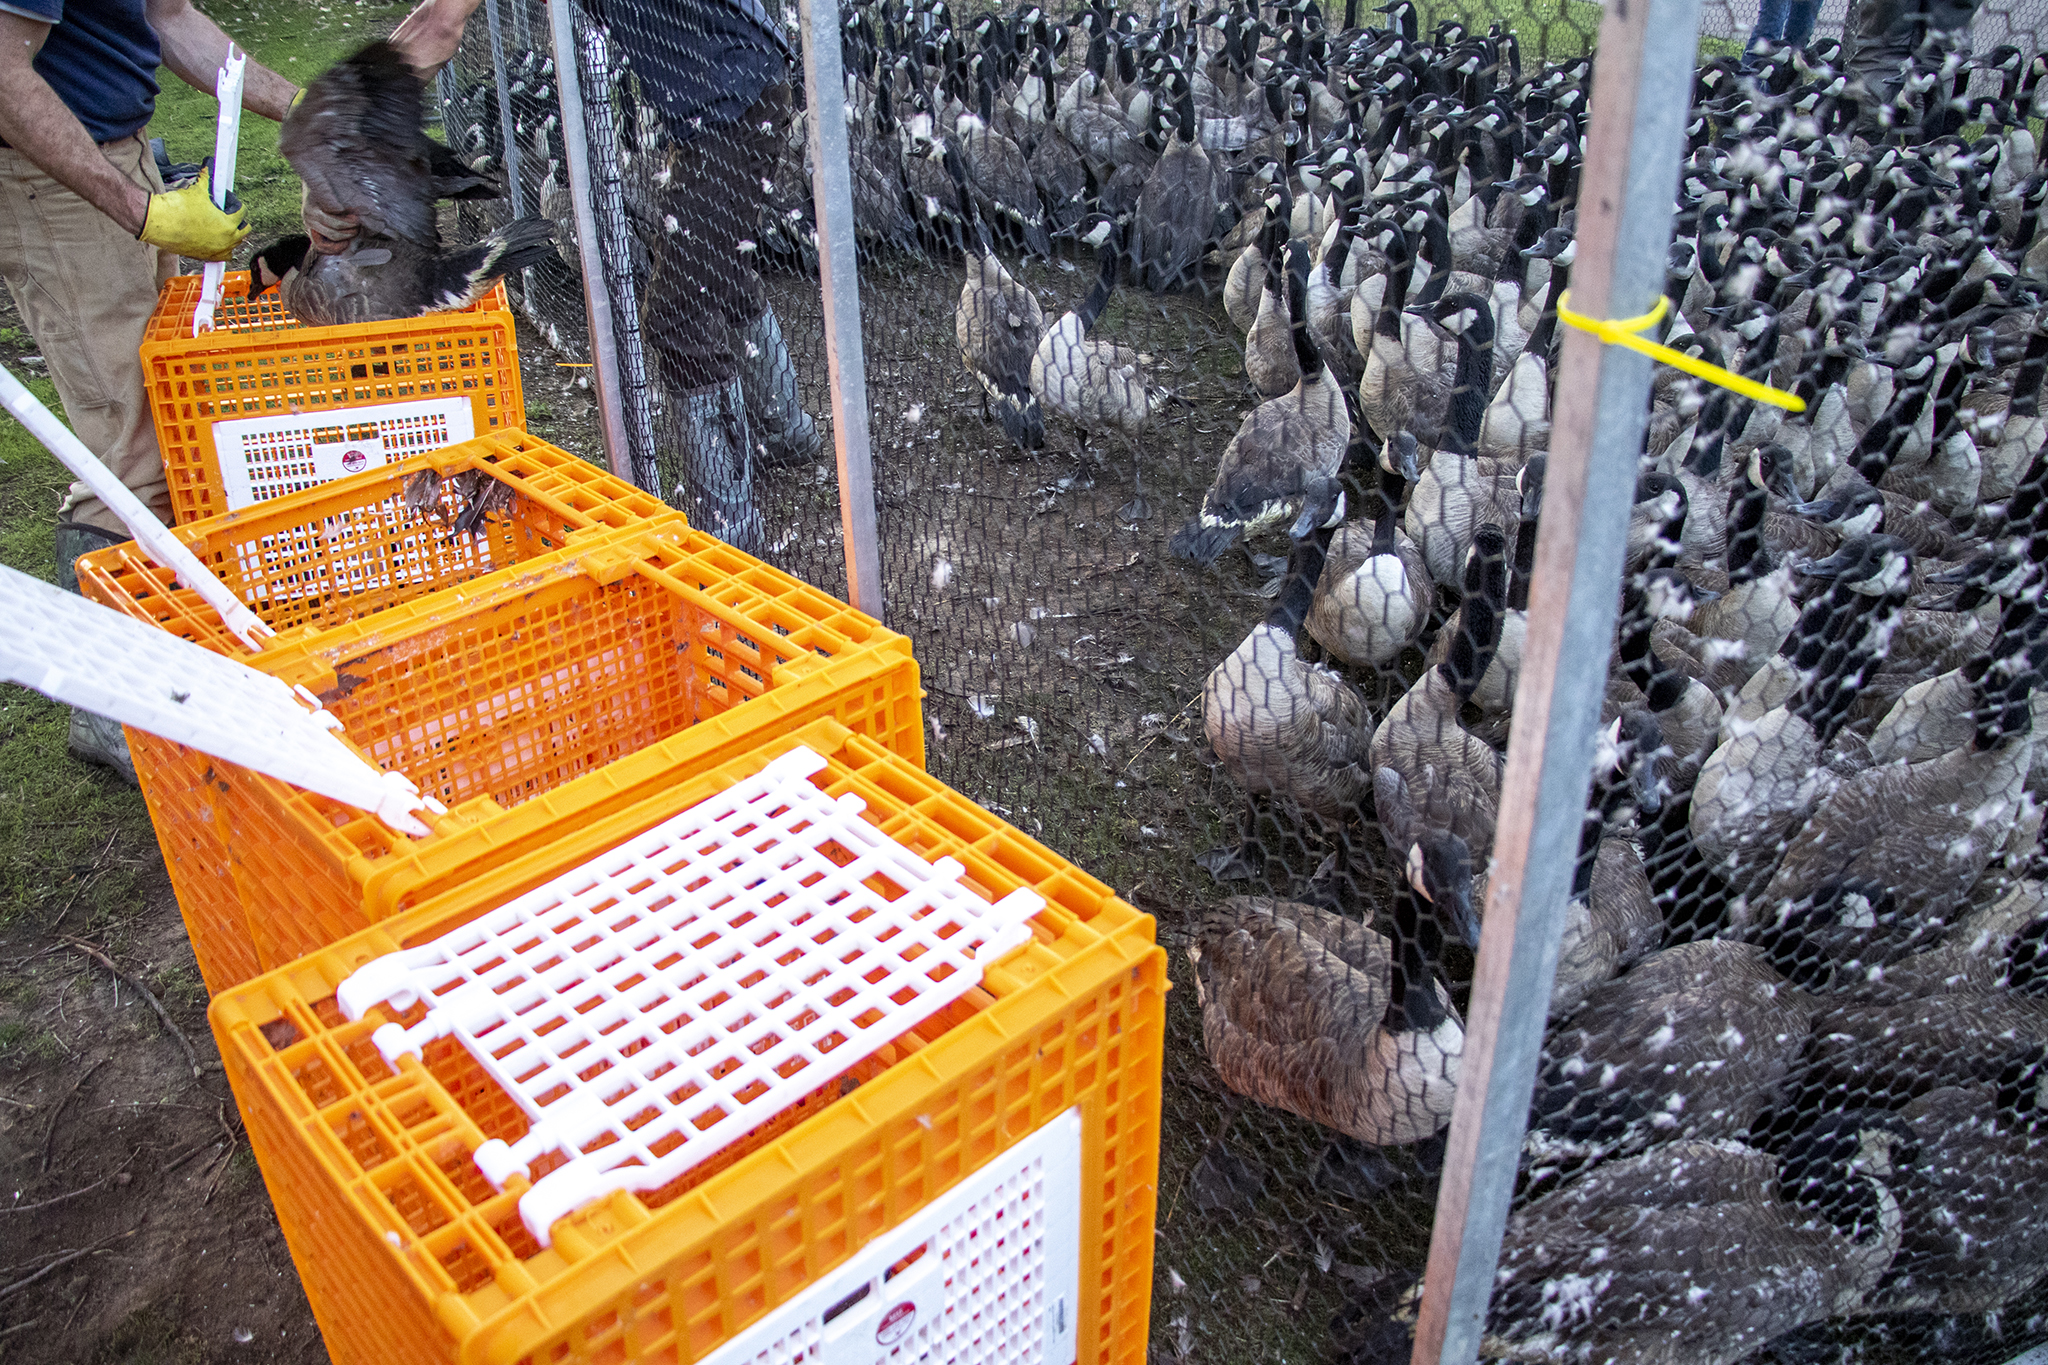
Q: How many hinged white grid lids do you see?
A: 4